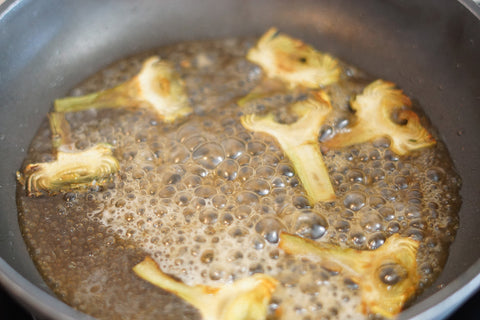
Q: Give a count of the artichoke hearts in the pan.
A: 7